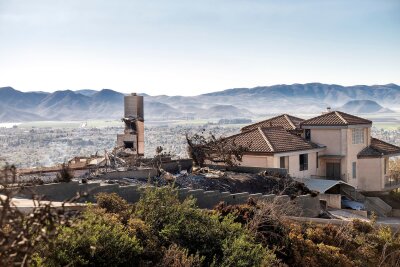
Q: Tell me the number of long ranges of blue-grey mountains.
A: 1